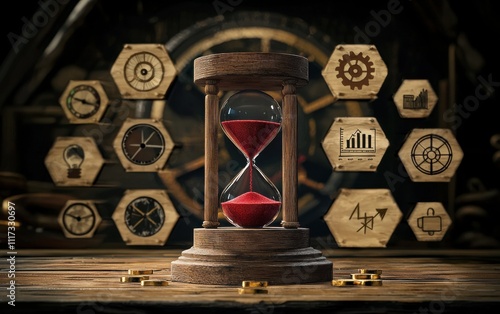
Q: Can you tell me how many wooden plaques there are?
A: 12